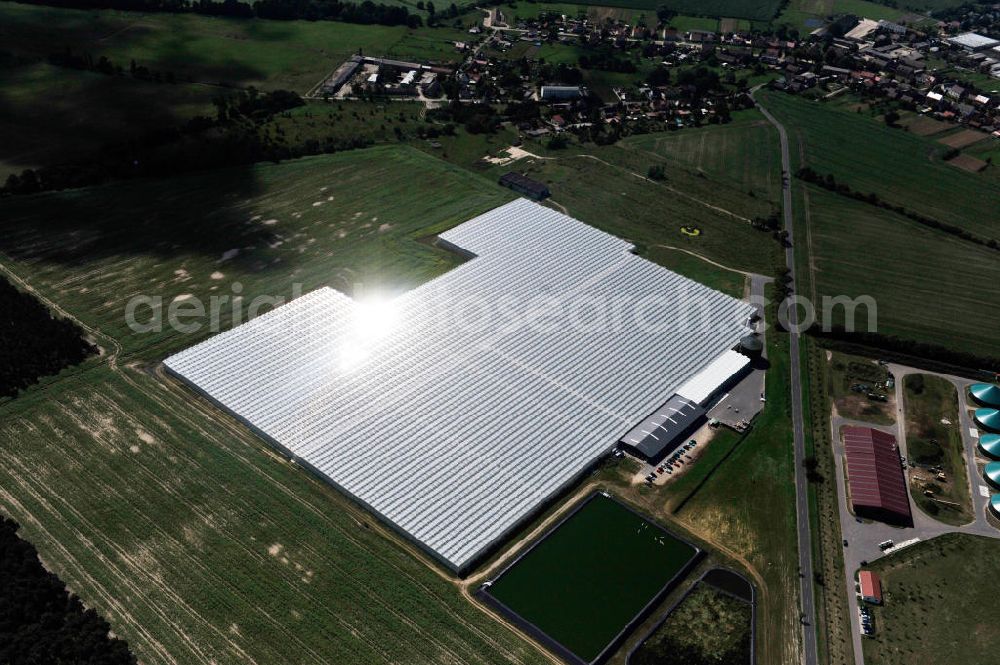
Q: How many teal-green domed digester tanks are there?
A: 5